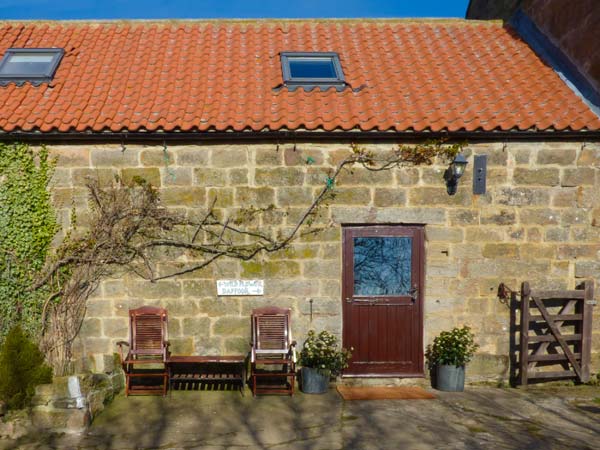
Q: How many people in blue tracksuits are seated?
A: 0